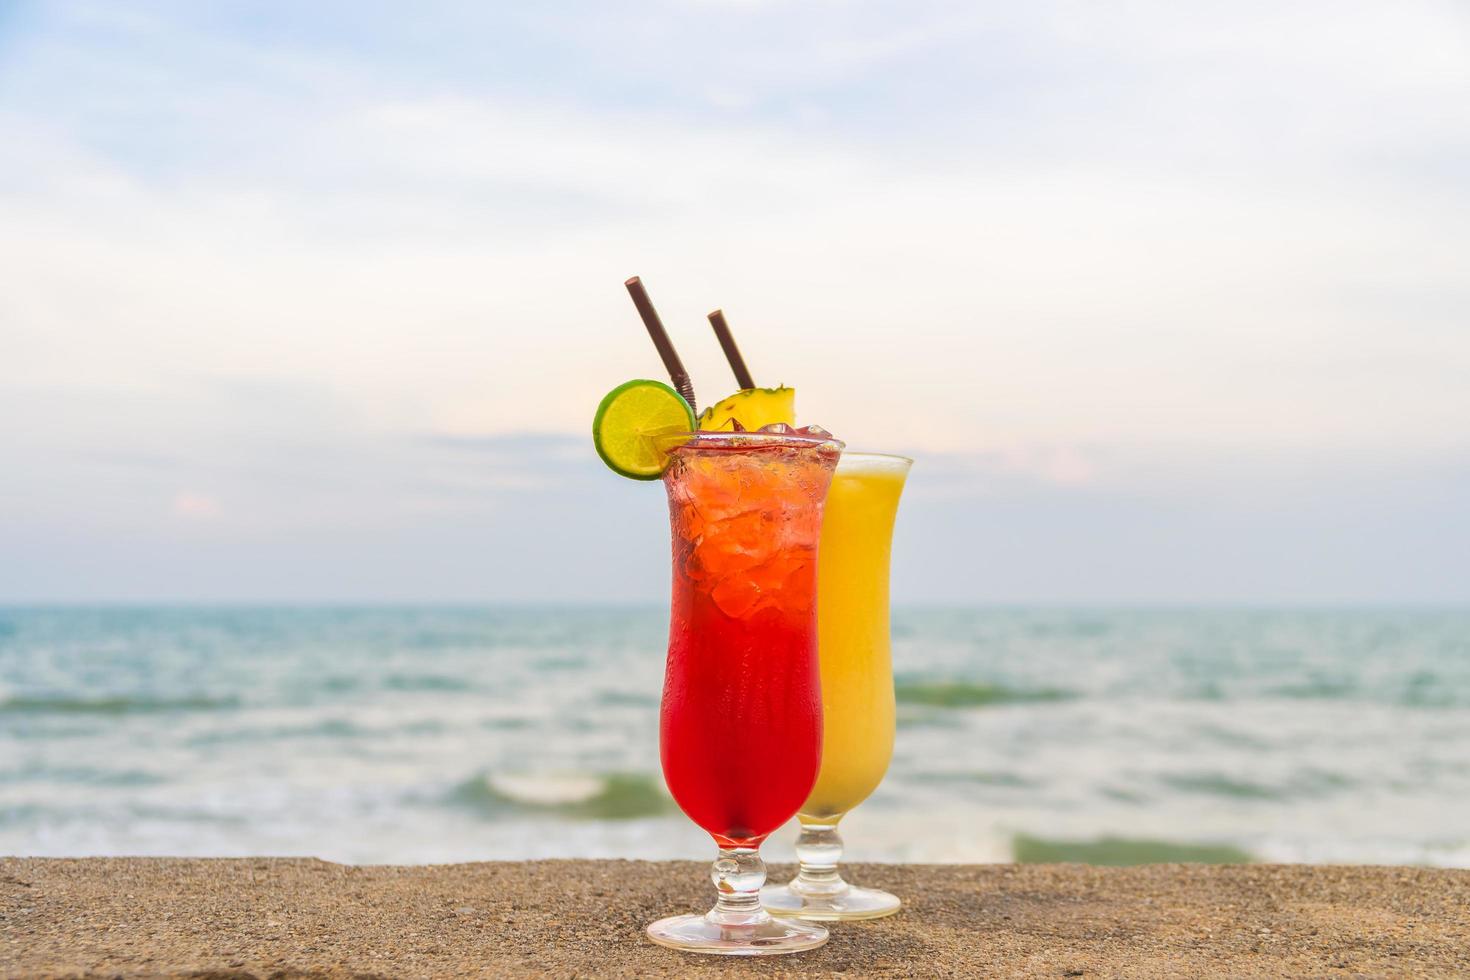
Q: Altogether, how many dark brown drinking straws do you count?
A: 2